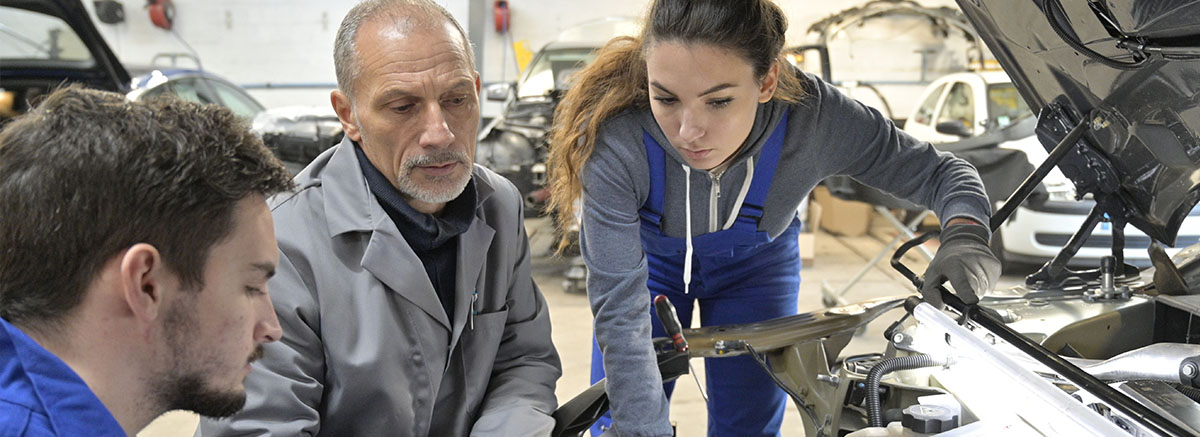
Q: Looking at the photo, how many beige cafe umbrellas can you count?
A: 0